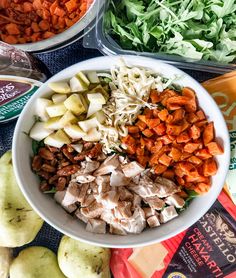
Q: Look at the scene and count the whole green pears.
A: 3